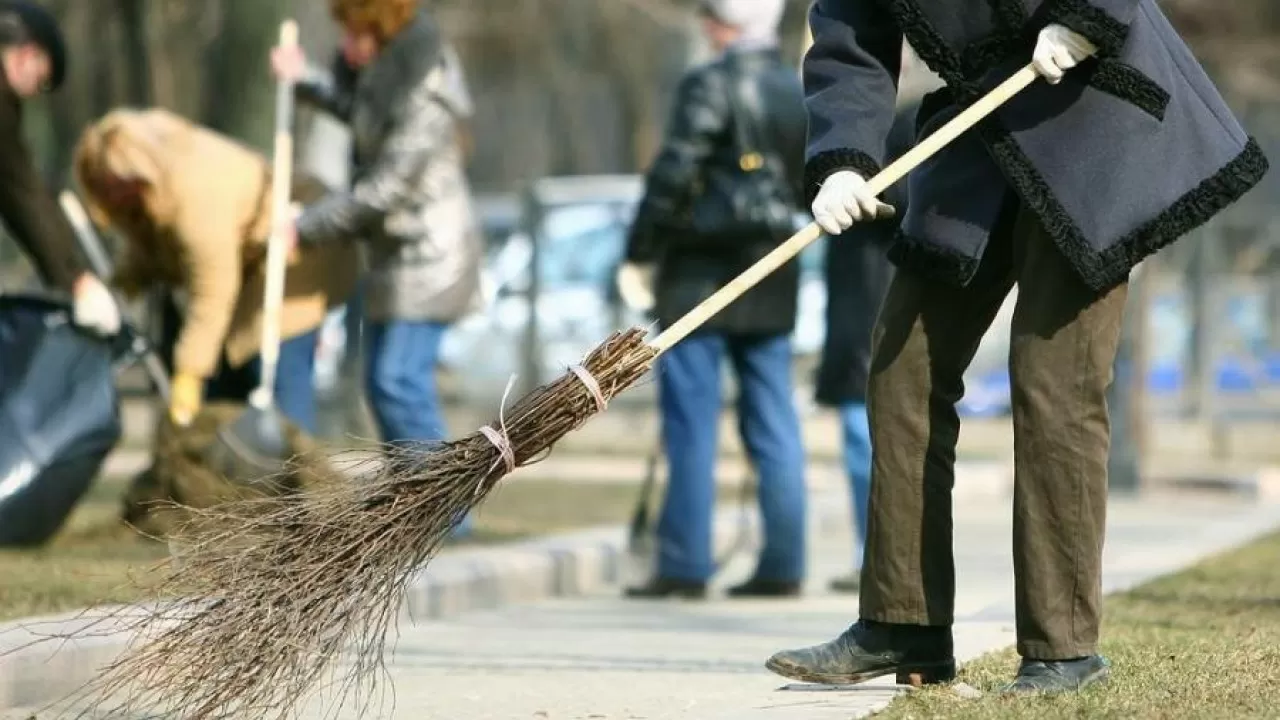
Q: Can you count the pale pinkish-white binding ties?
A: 2